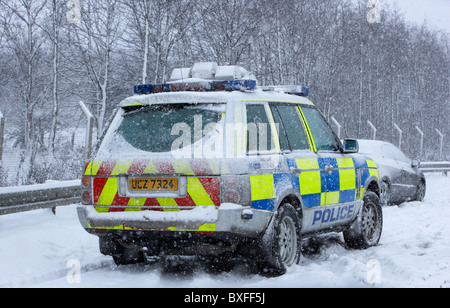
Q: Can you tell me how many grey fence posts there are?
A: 7